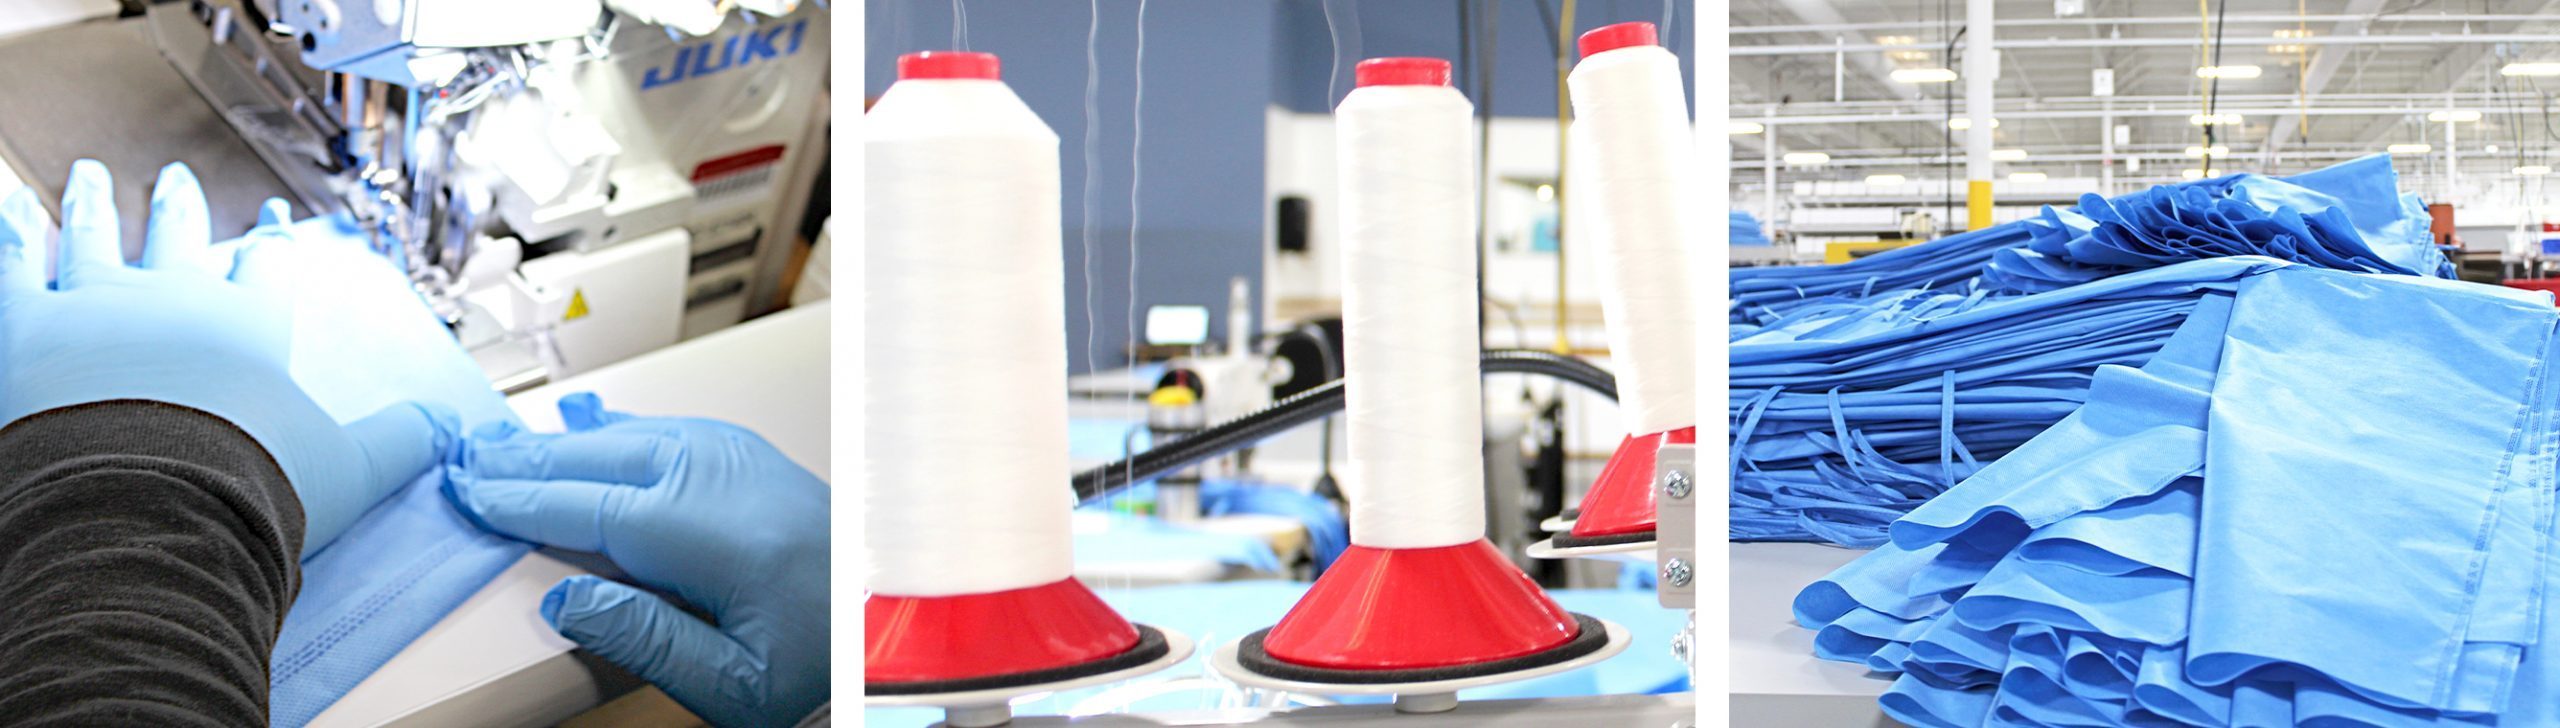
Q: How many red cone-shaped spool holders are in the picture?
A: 3